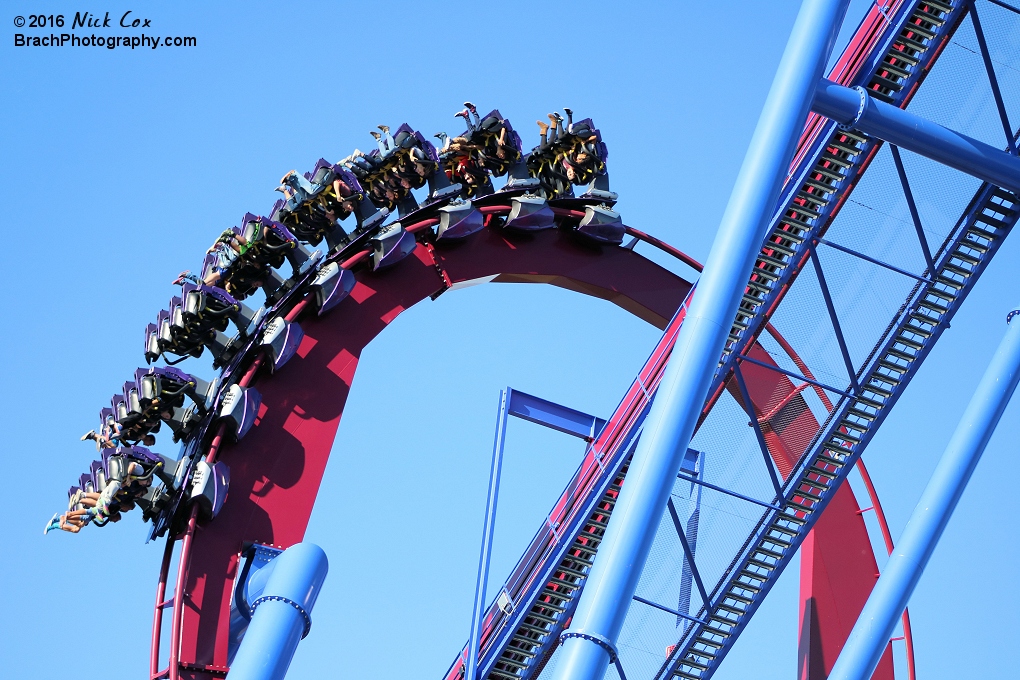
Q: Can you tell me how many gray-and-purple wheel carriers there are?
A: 8